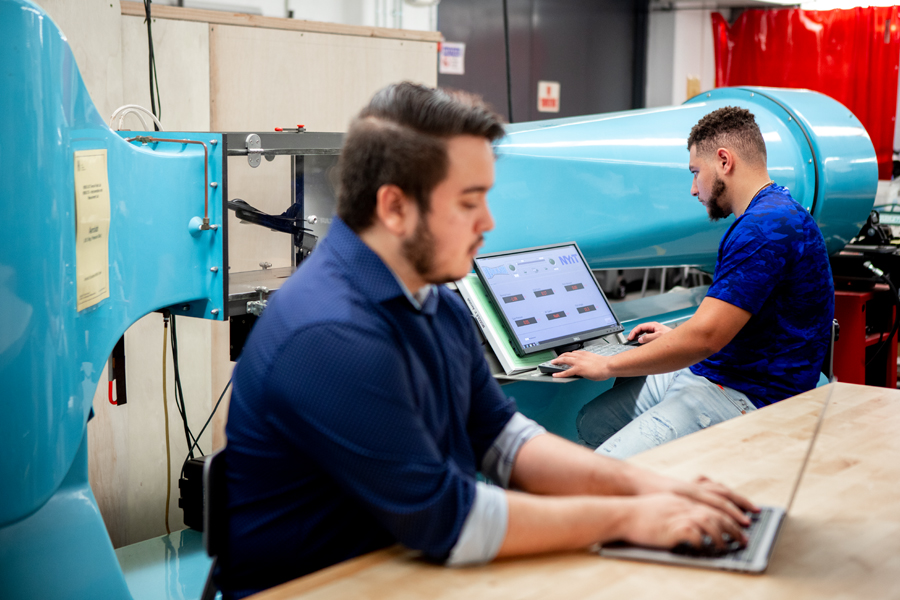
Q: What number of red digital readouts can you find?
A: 6